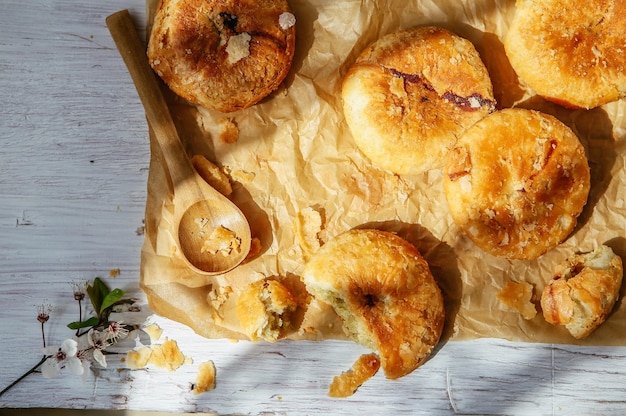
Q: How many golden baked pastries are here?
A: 5